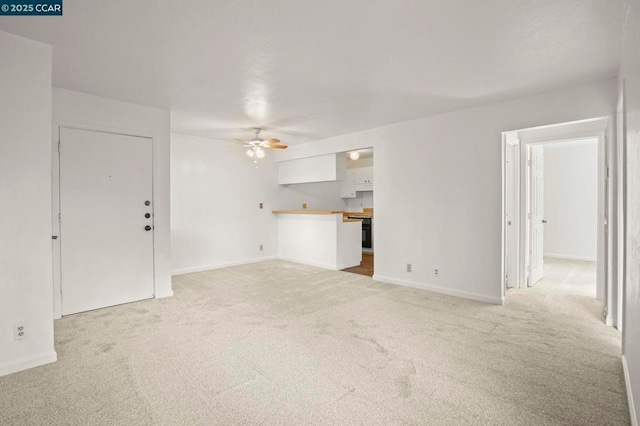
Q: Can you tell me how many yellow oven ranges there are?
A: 0